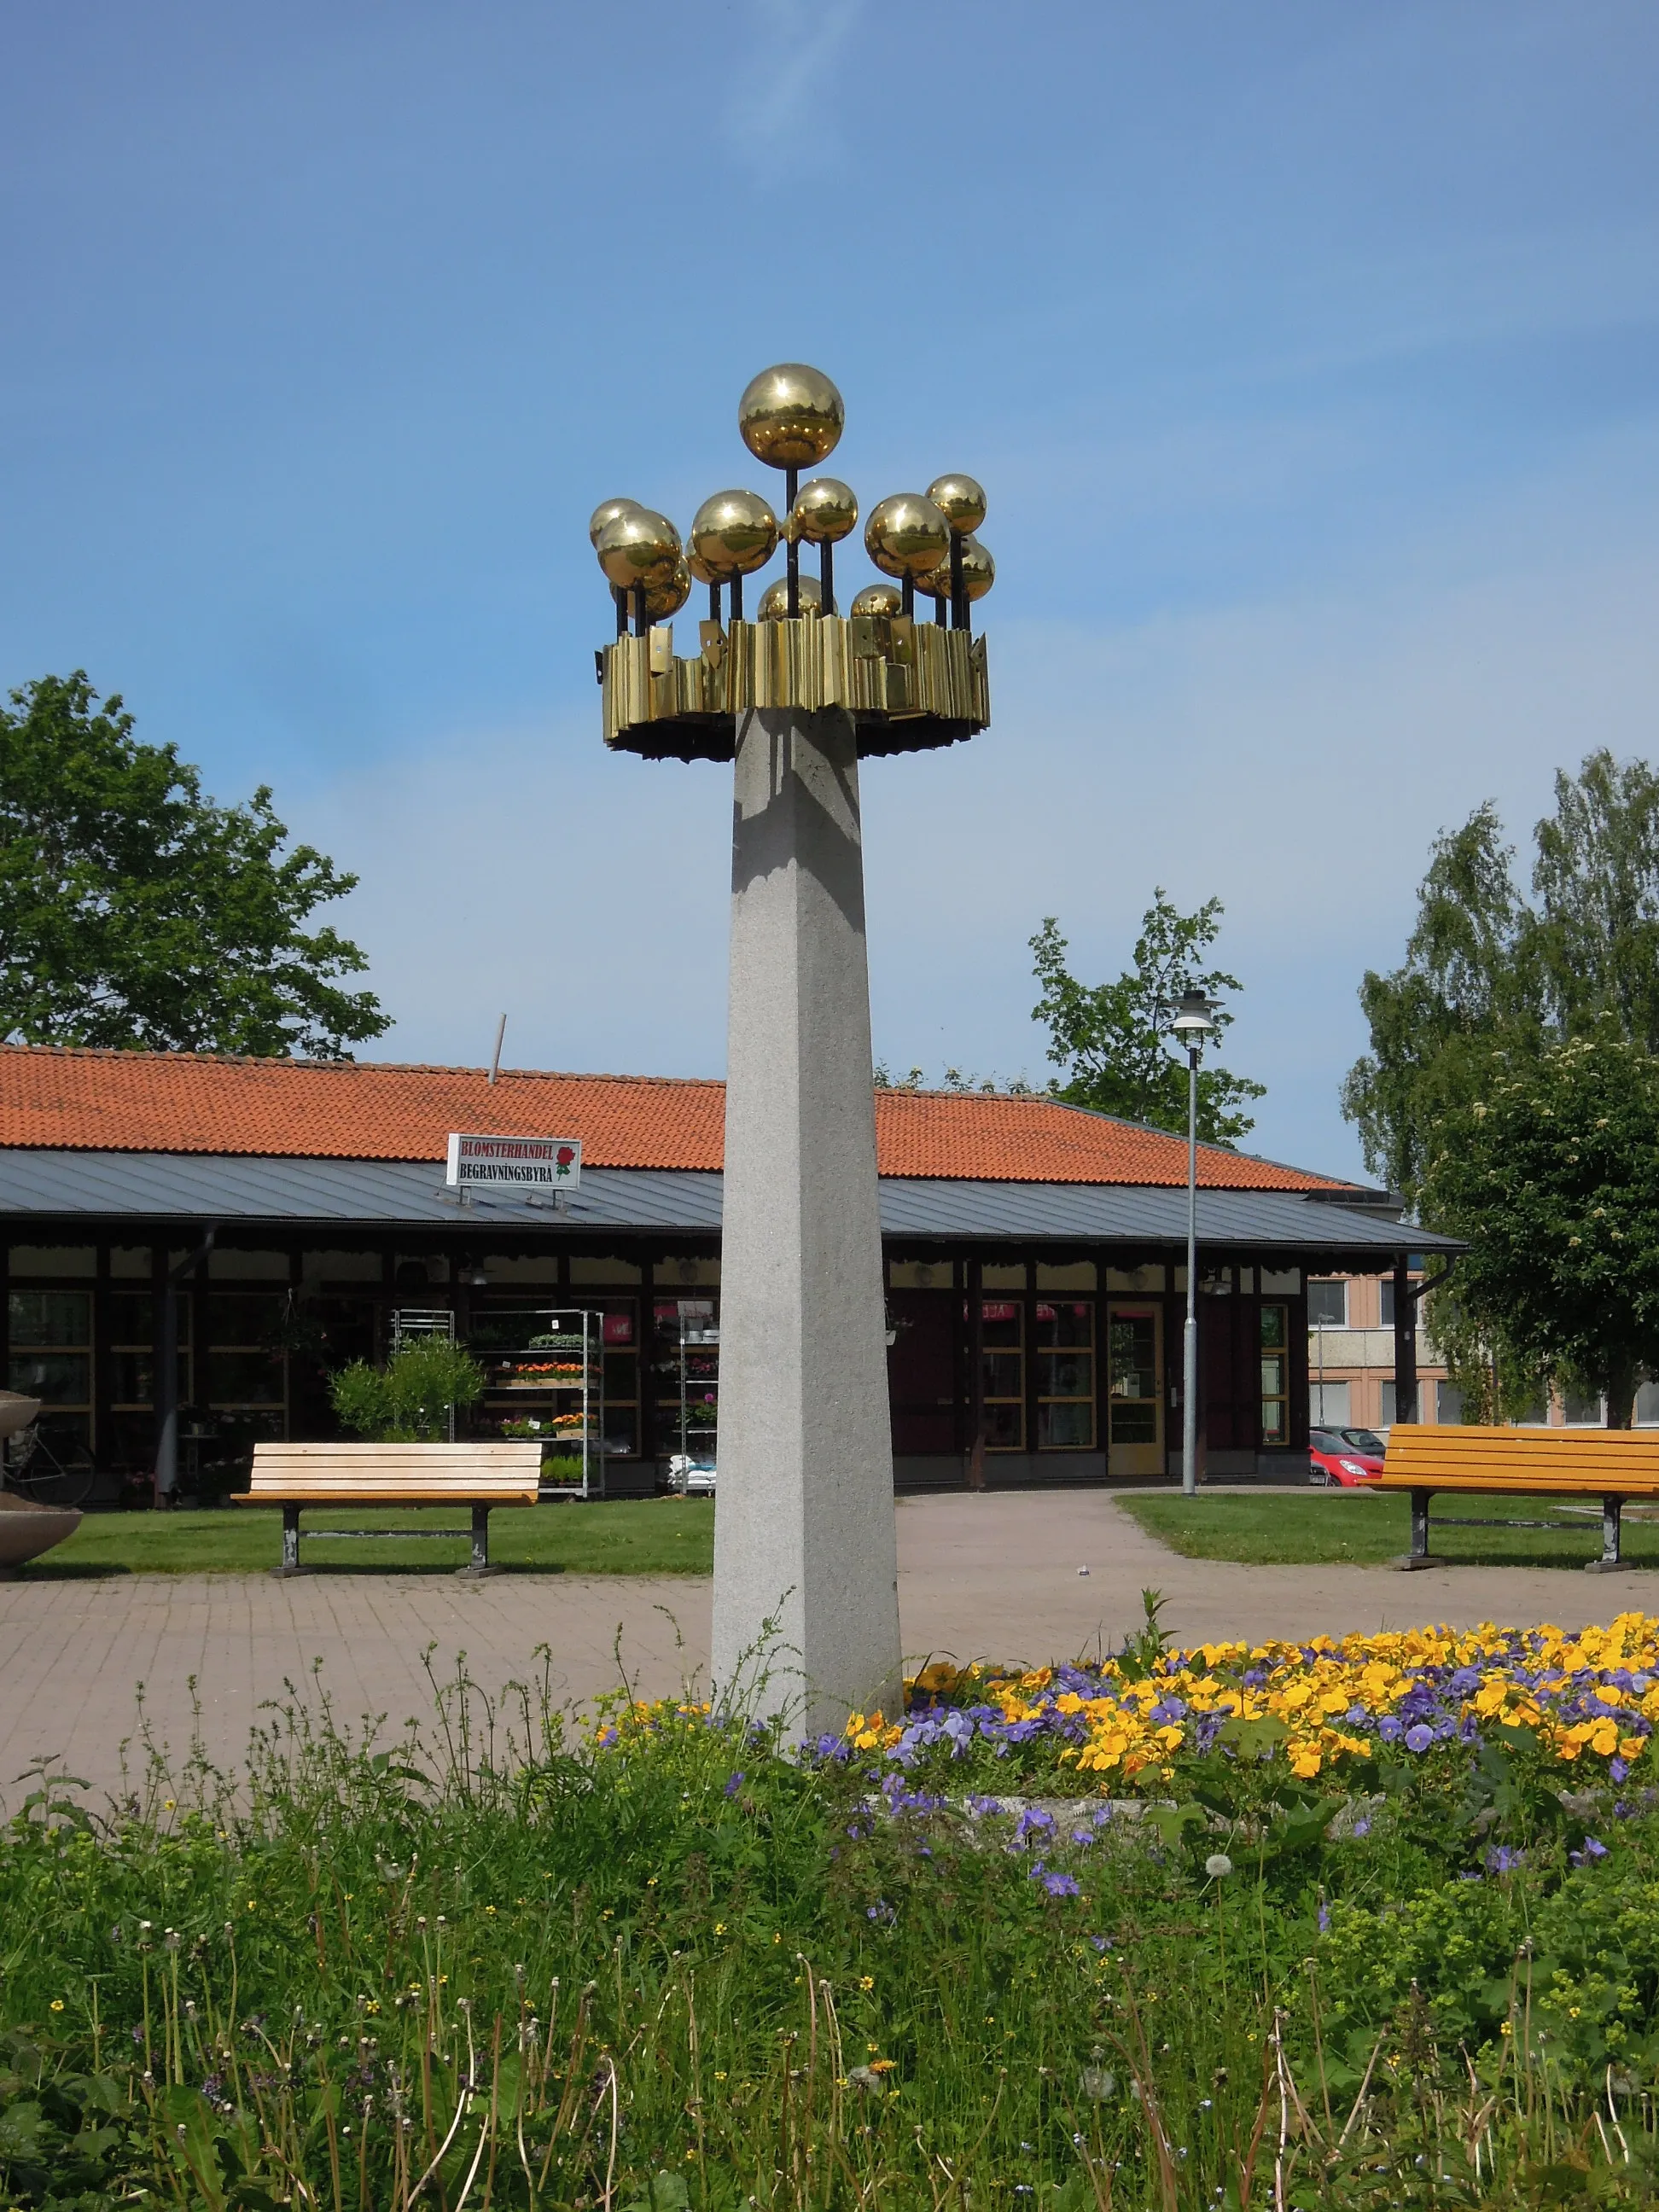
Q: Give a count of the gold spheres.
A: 13